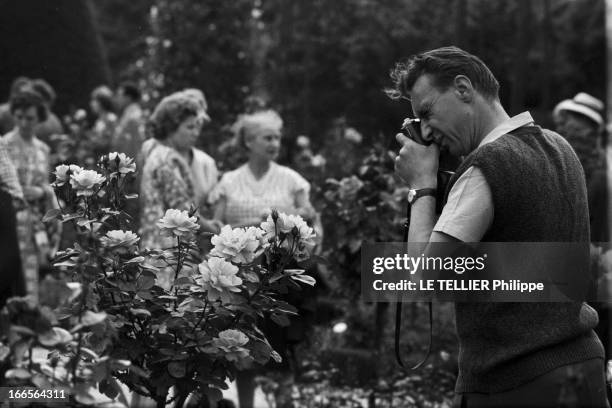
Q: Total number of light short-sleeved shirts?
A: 2